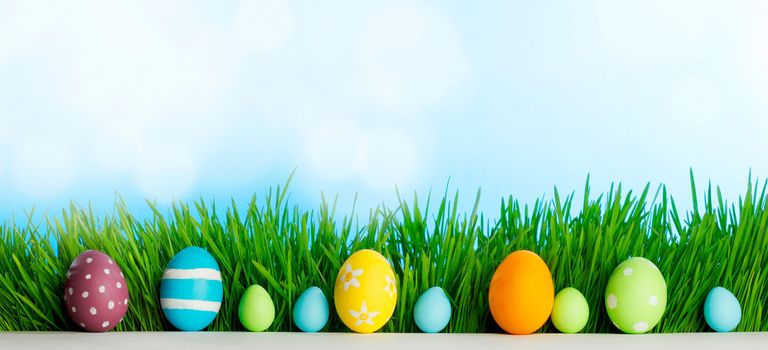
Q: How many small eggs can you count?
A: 5